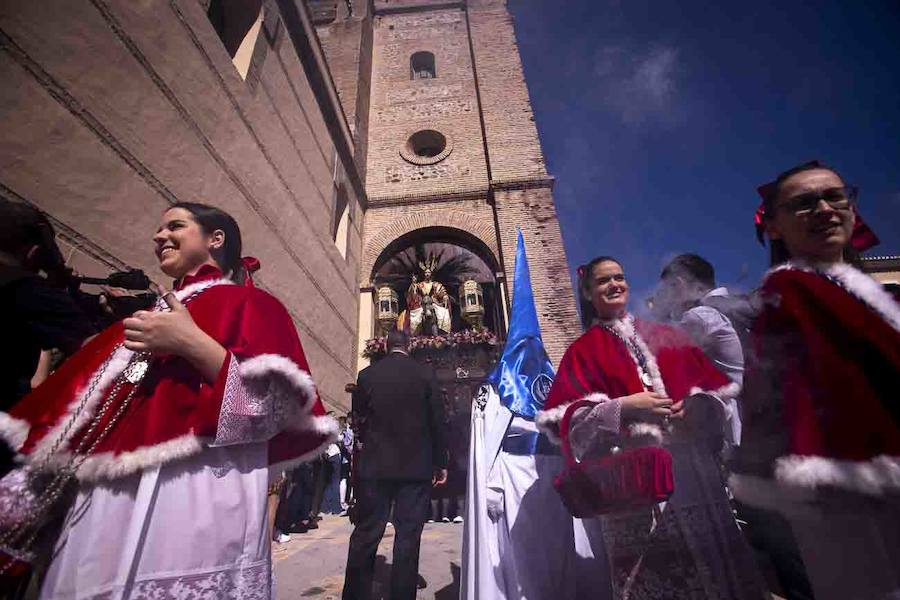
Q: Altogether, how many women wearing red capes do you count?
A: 3